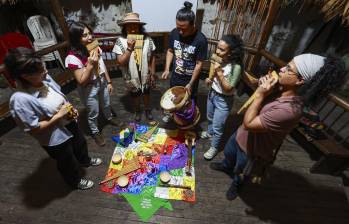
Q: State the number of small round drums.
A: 3